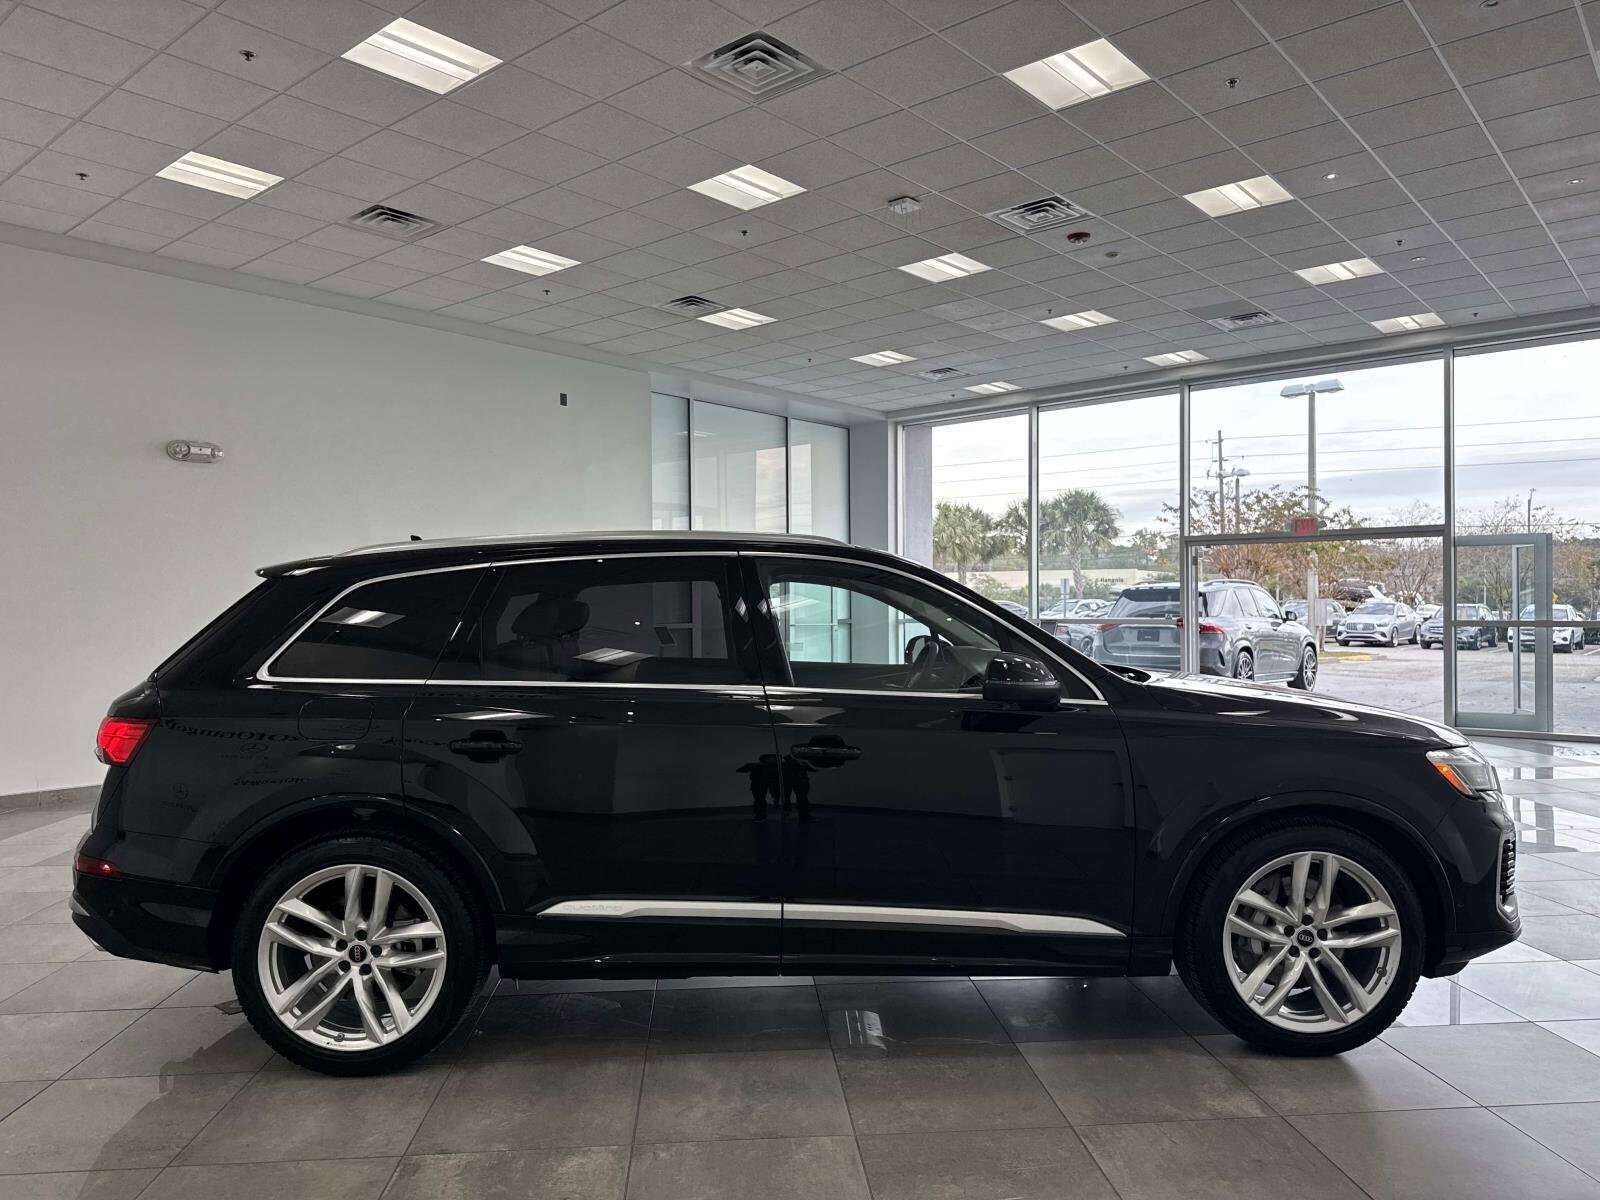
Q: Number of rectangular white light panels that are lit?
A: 14